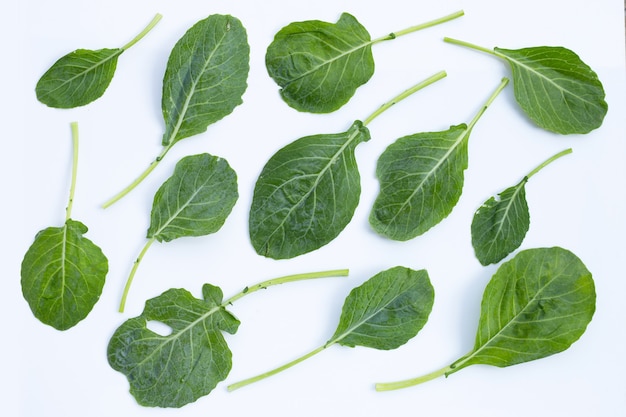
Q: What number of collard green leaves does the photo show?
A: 12